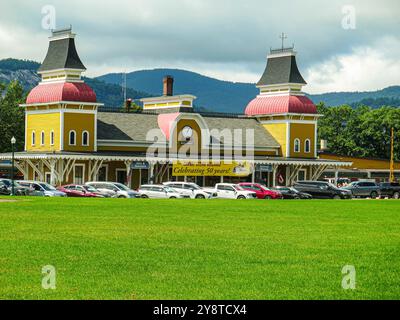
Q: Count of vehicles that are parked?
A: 12